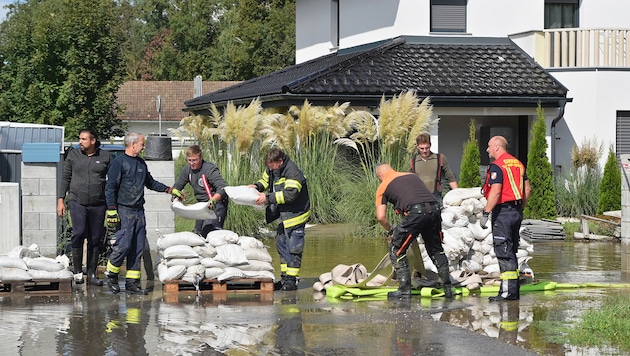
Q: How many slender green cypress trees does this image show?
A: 3